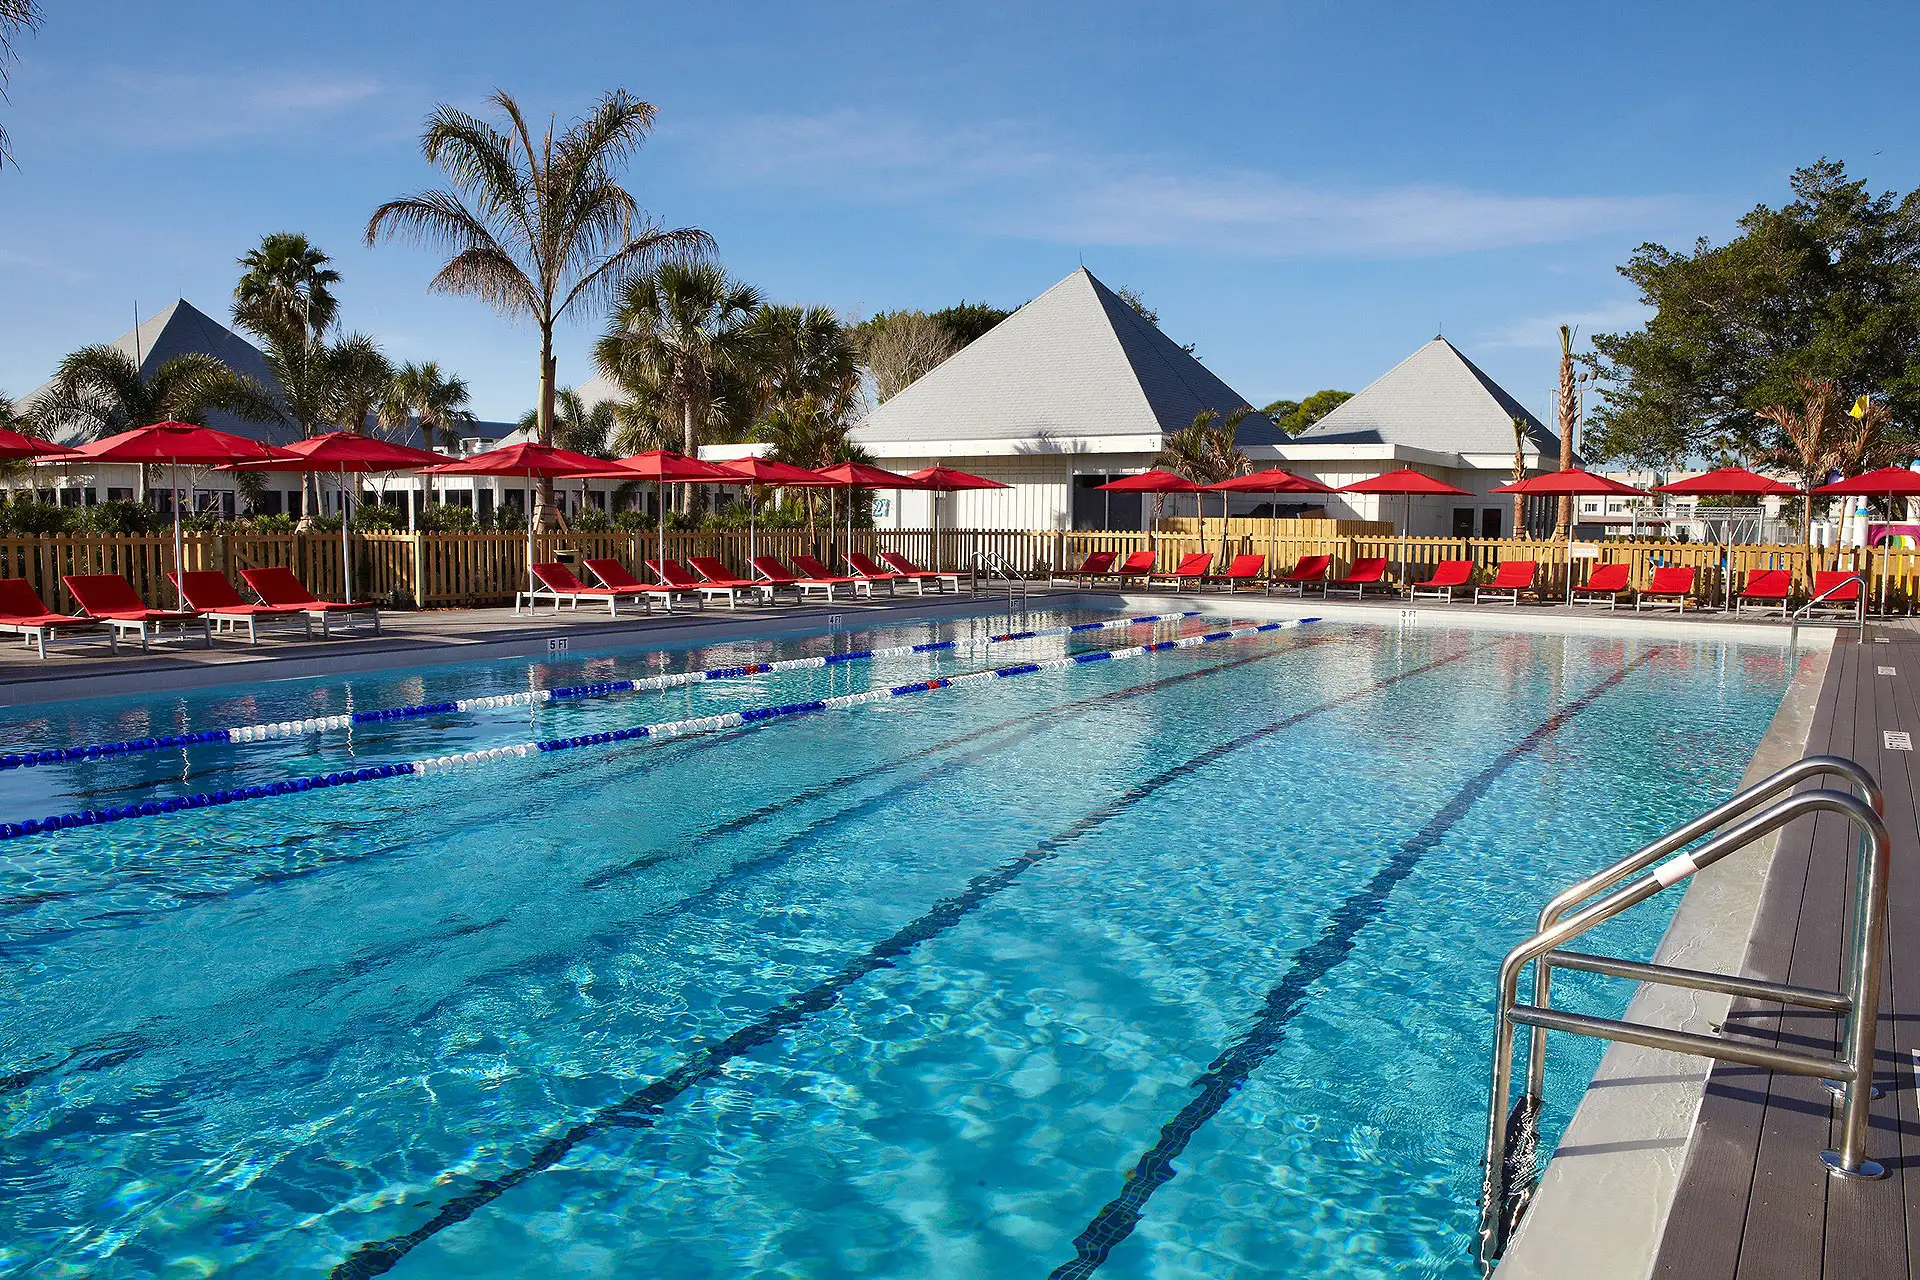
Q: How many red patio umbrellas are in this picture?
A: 14